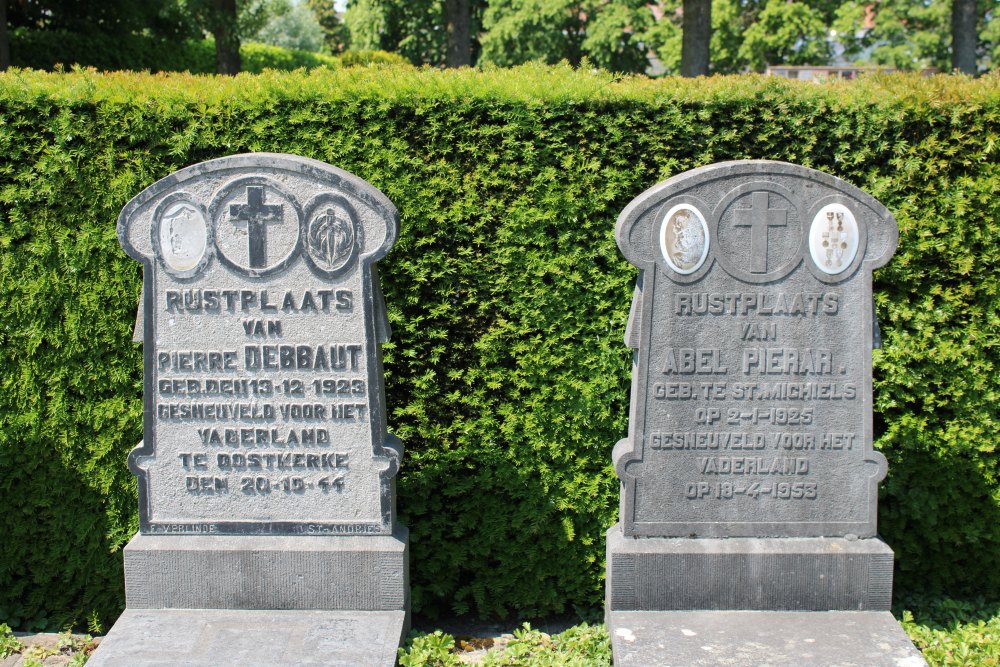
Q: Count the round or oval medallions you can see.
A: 6